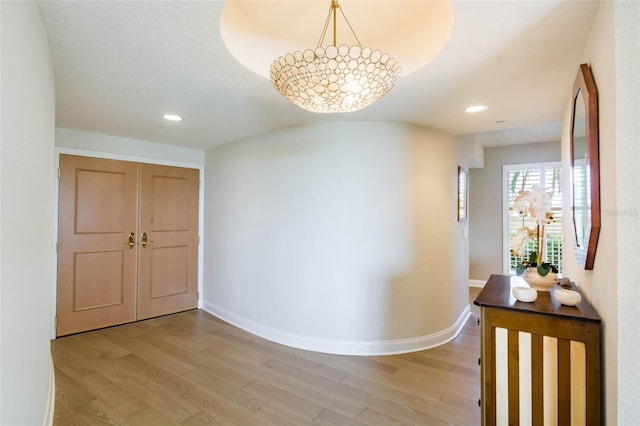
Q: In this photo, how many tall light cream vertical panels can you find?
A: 4